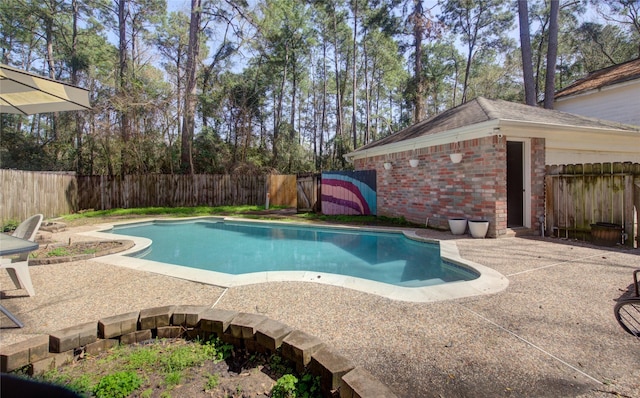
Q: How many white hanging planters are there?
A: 3